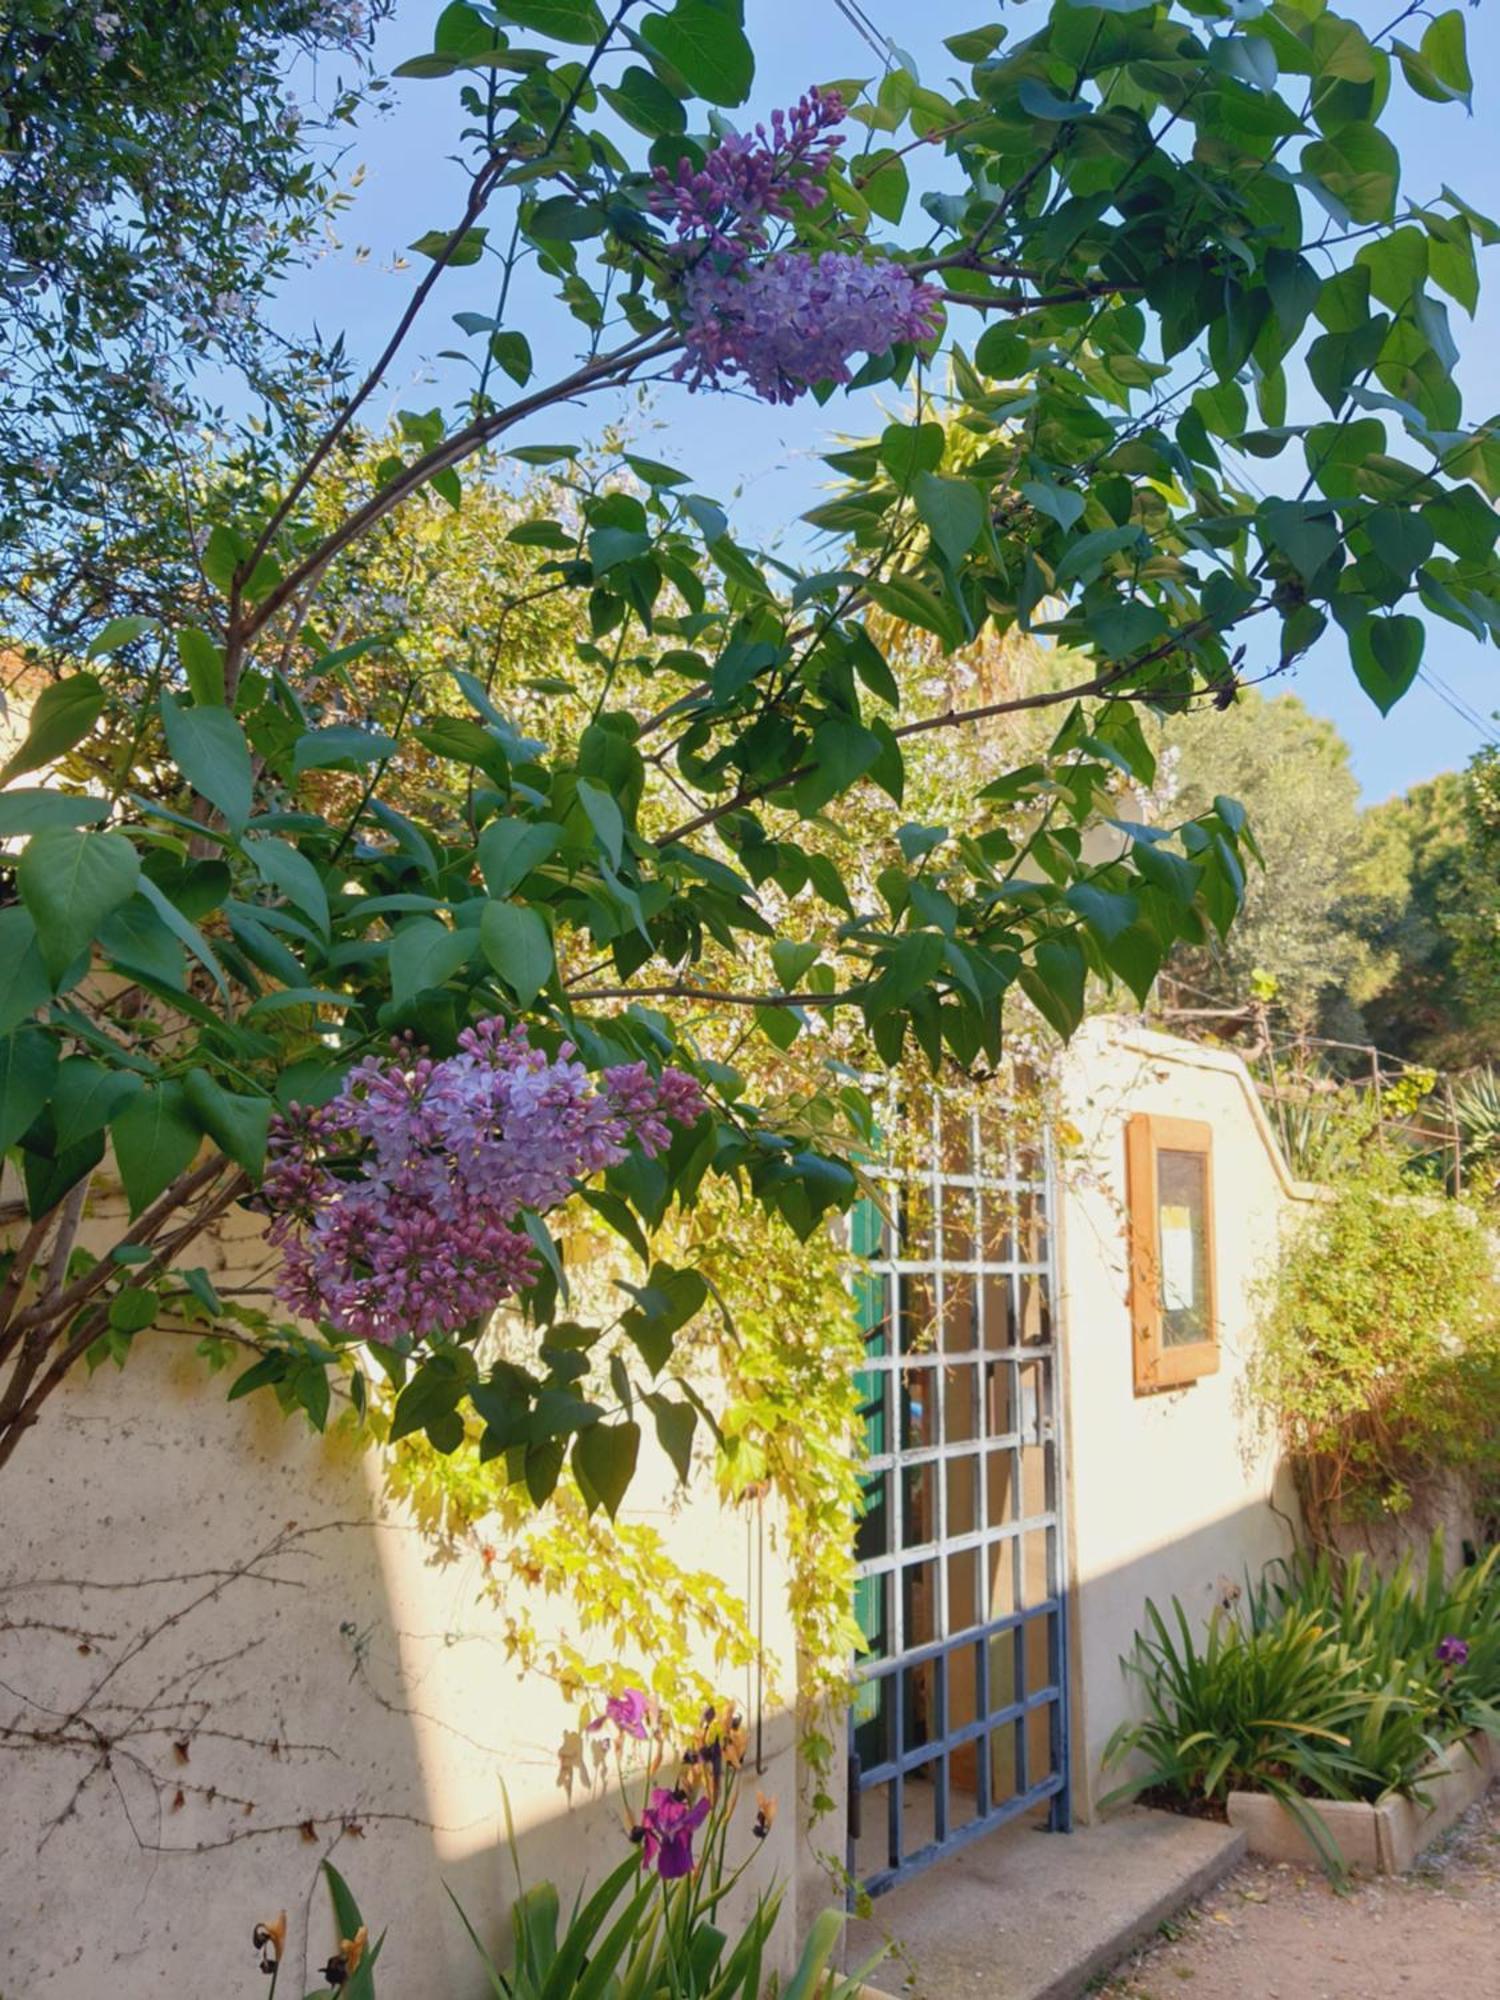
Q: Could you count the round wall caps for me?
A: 0